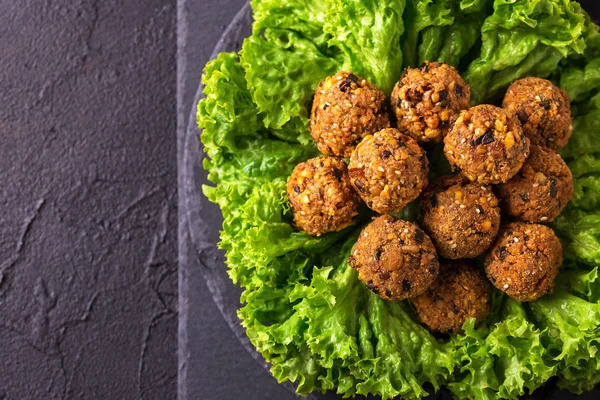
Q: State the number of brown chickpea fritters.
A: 11